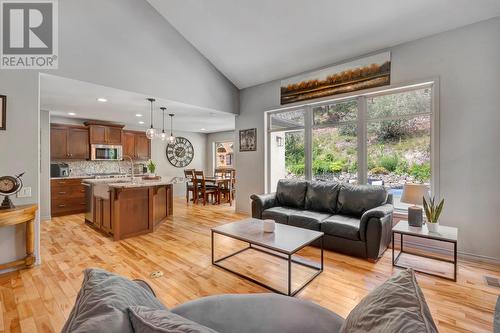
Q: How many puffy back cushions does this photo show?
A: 3